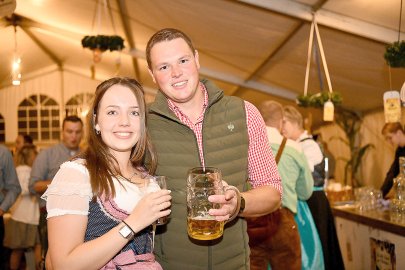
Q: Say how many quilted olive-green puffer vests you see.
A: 1